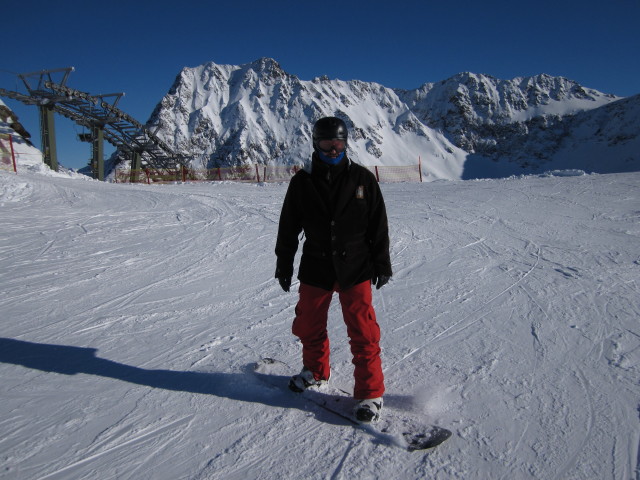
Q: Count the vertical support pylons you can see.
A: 3